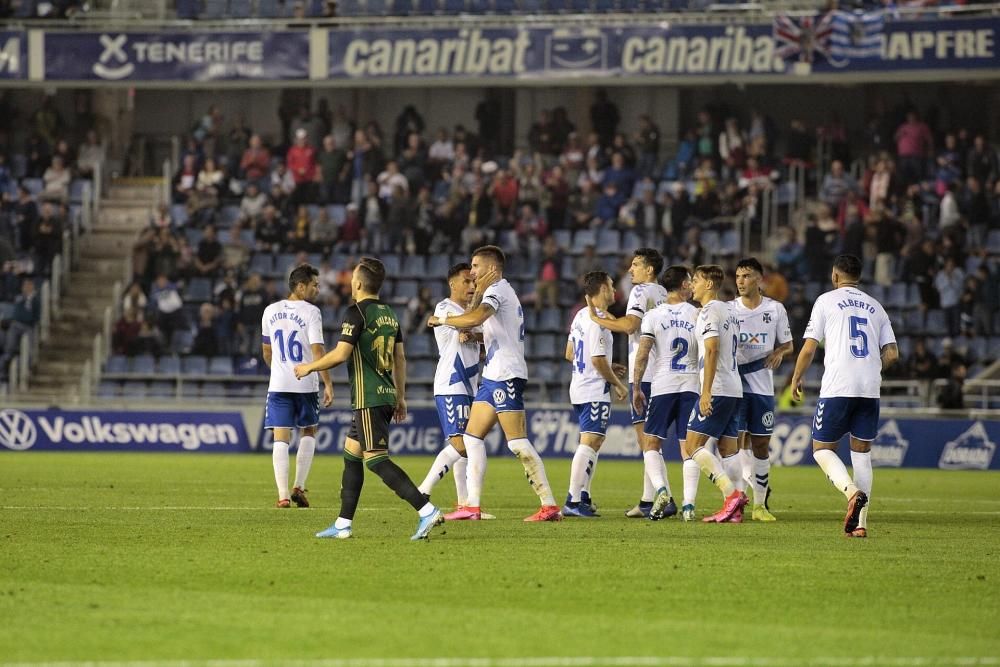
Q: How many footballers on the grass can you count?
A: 10